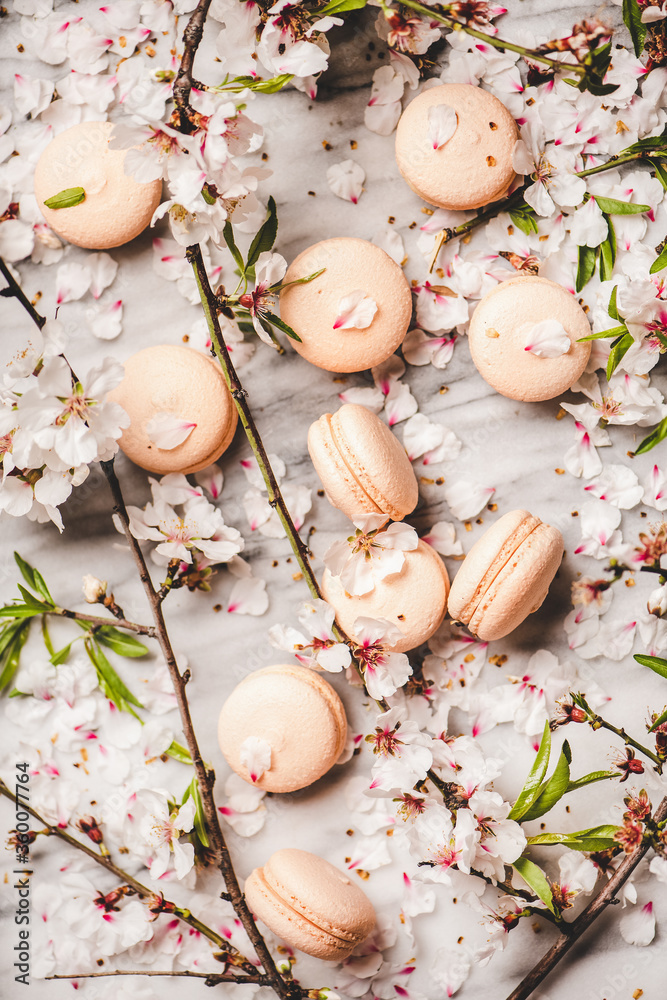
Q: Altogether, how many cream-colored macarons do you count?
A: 10